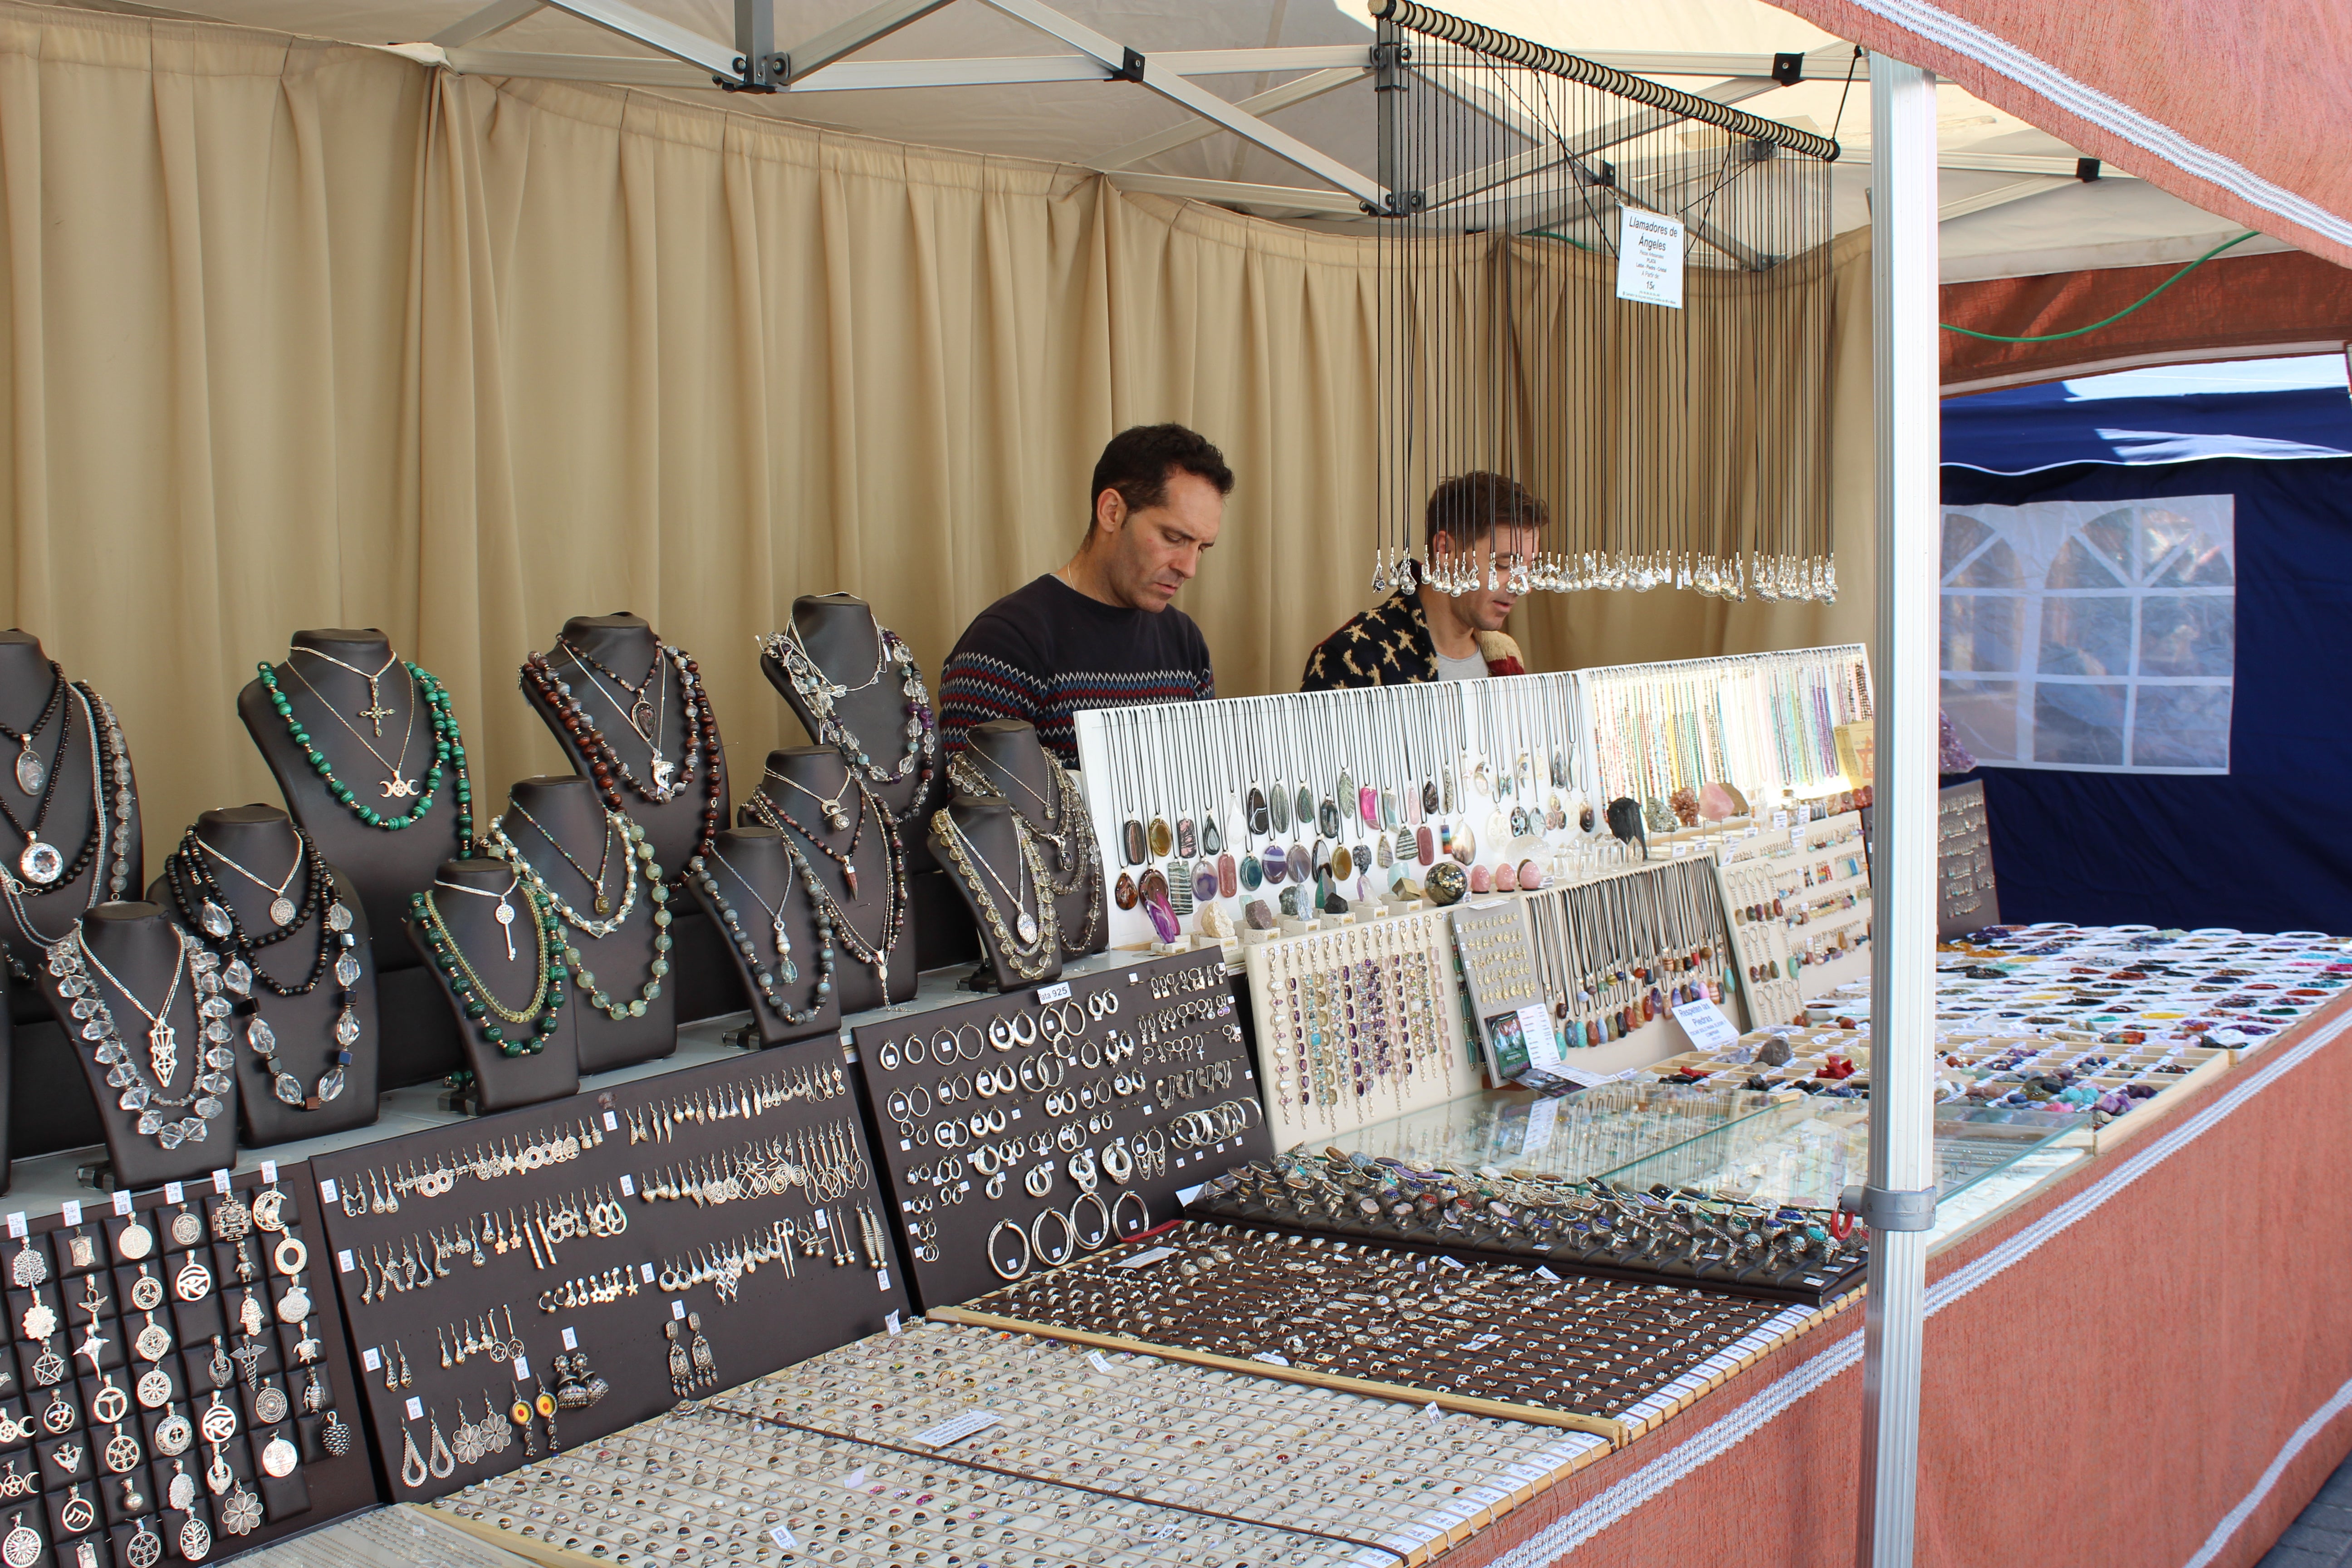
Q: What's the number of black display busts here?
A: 12